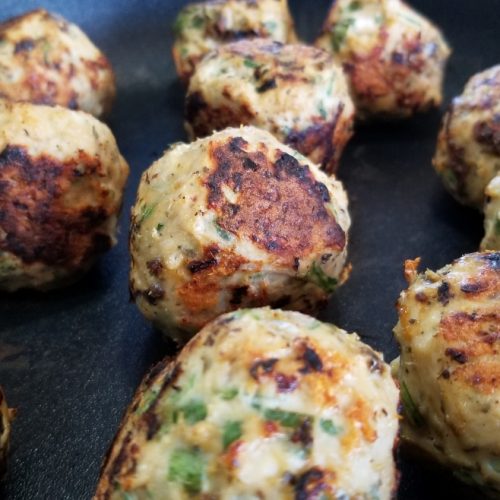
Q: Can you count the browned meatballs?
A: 11